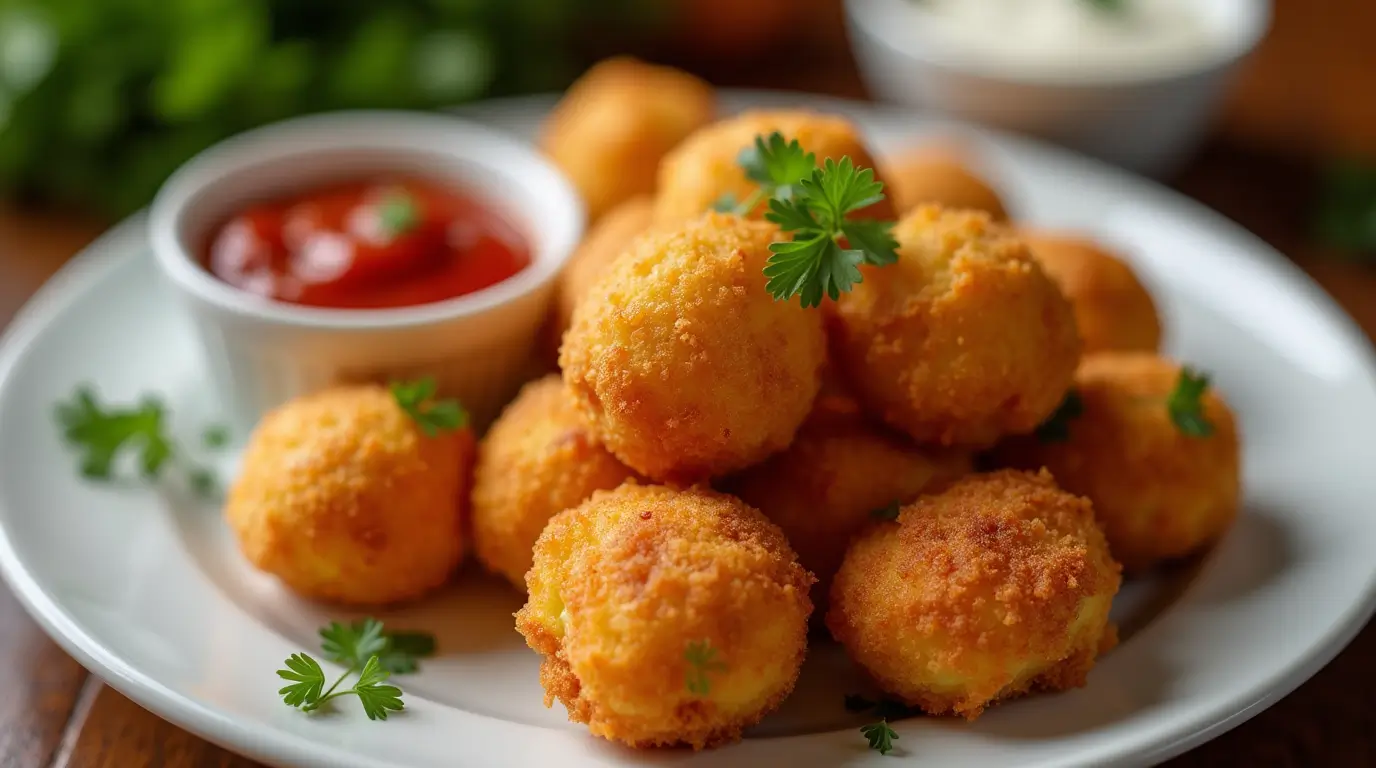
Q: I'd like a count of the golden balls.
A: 13